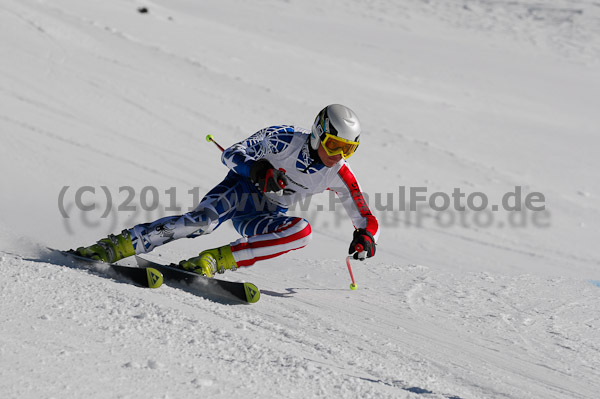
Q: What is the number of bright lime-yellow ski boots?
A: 2